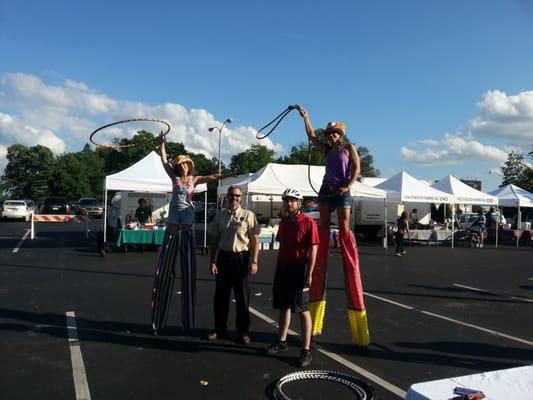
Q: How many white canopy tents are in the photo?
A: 5